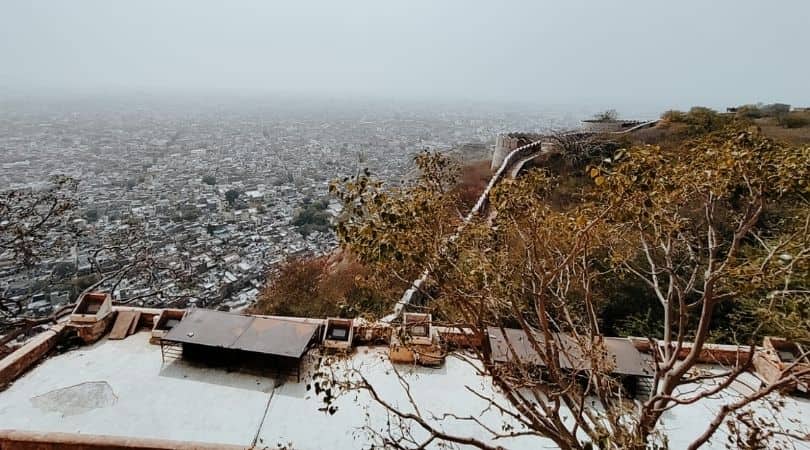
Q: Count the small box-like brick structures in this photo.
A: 5